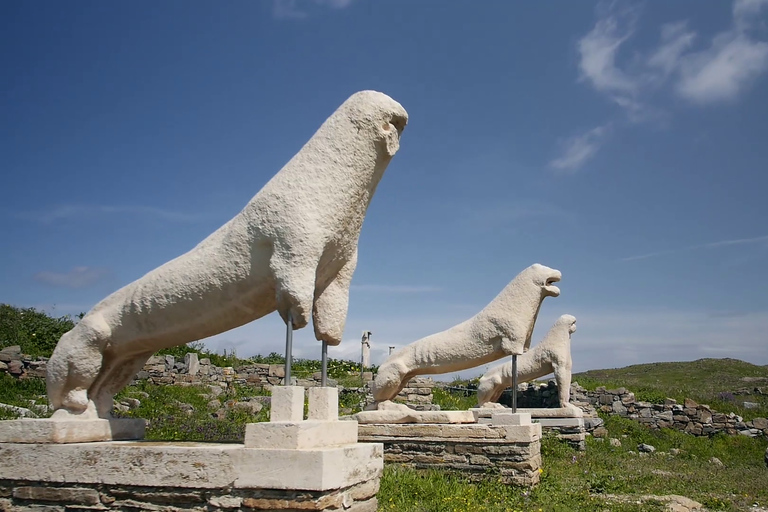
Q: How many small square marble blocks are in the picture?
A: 2